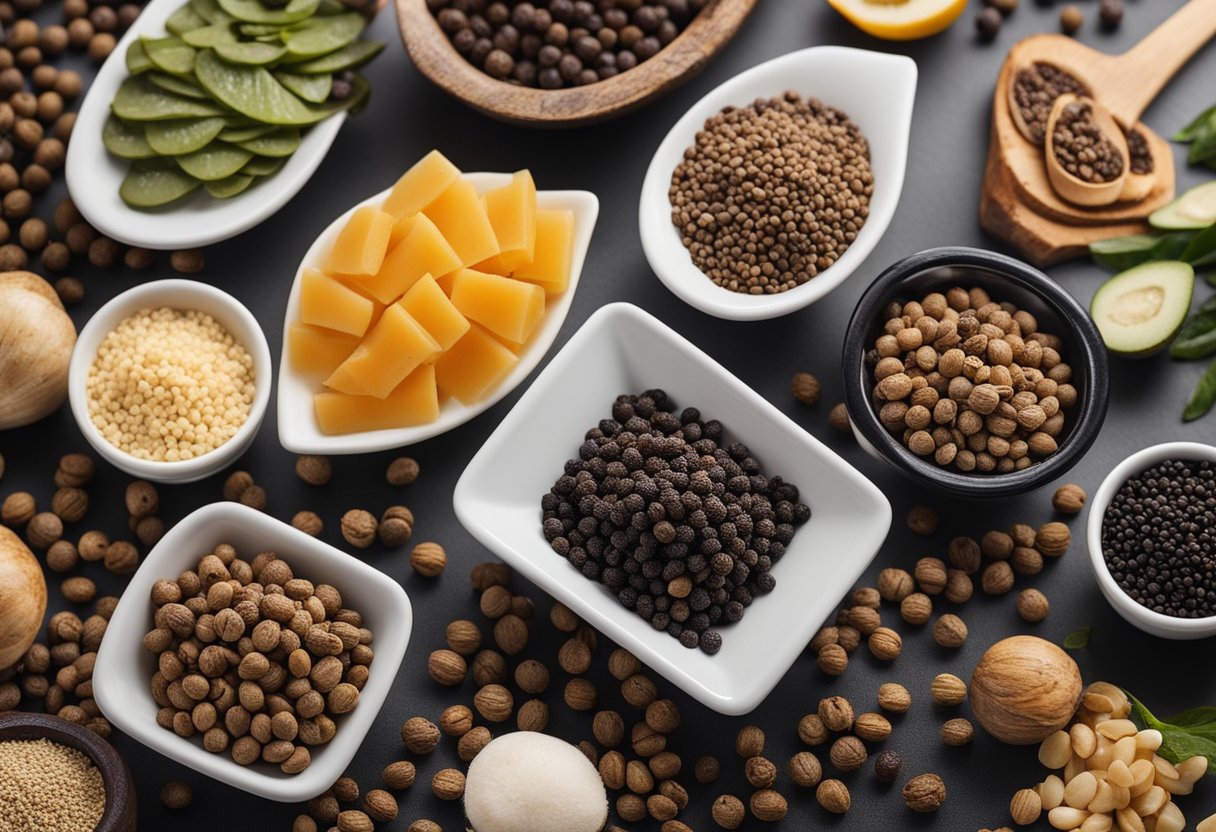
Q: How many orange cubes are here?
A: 13